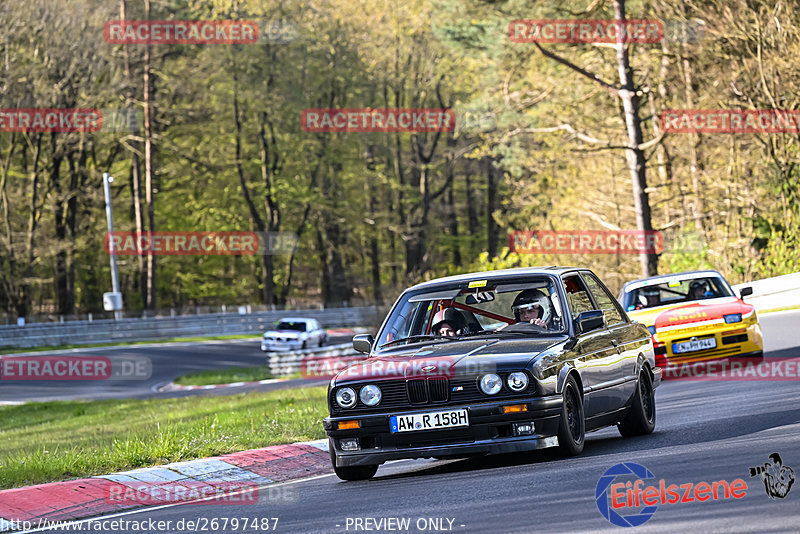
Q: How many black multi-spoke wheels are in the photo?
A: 2